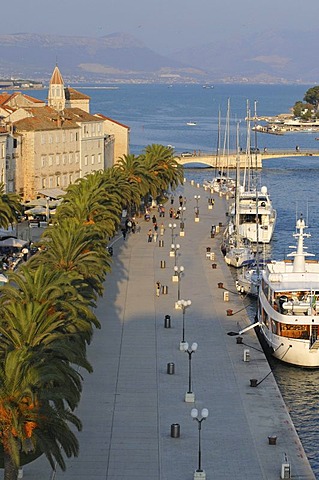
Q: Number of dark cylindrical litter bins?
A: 6